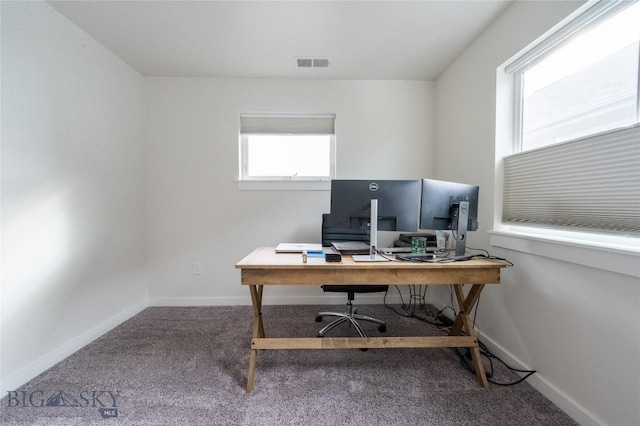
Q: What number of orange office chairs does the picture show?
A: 0